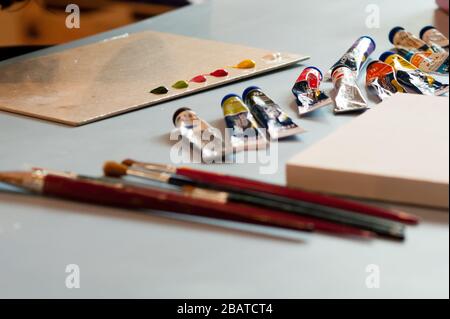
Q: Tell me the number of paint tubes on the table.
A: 11